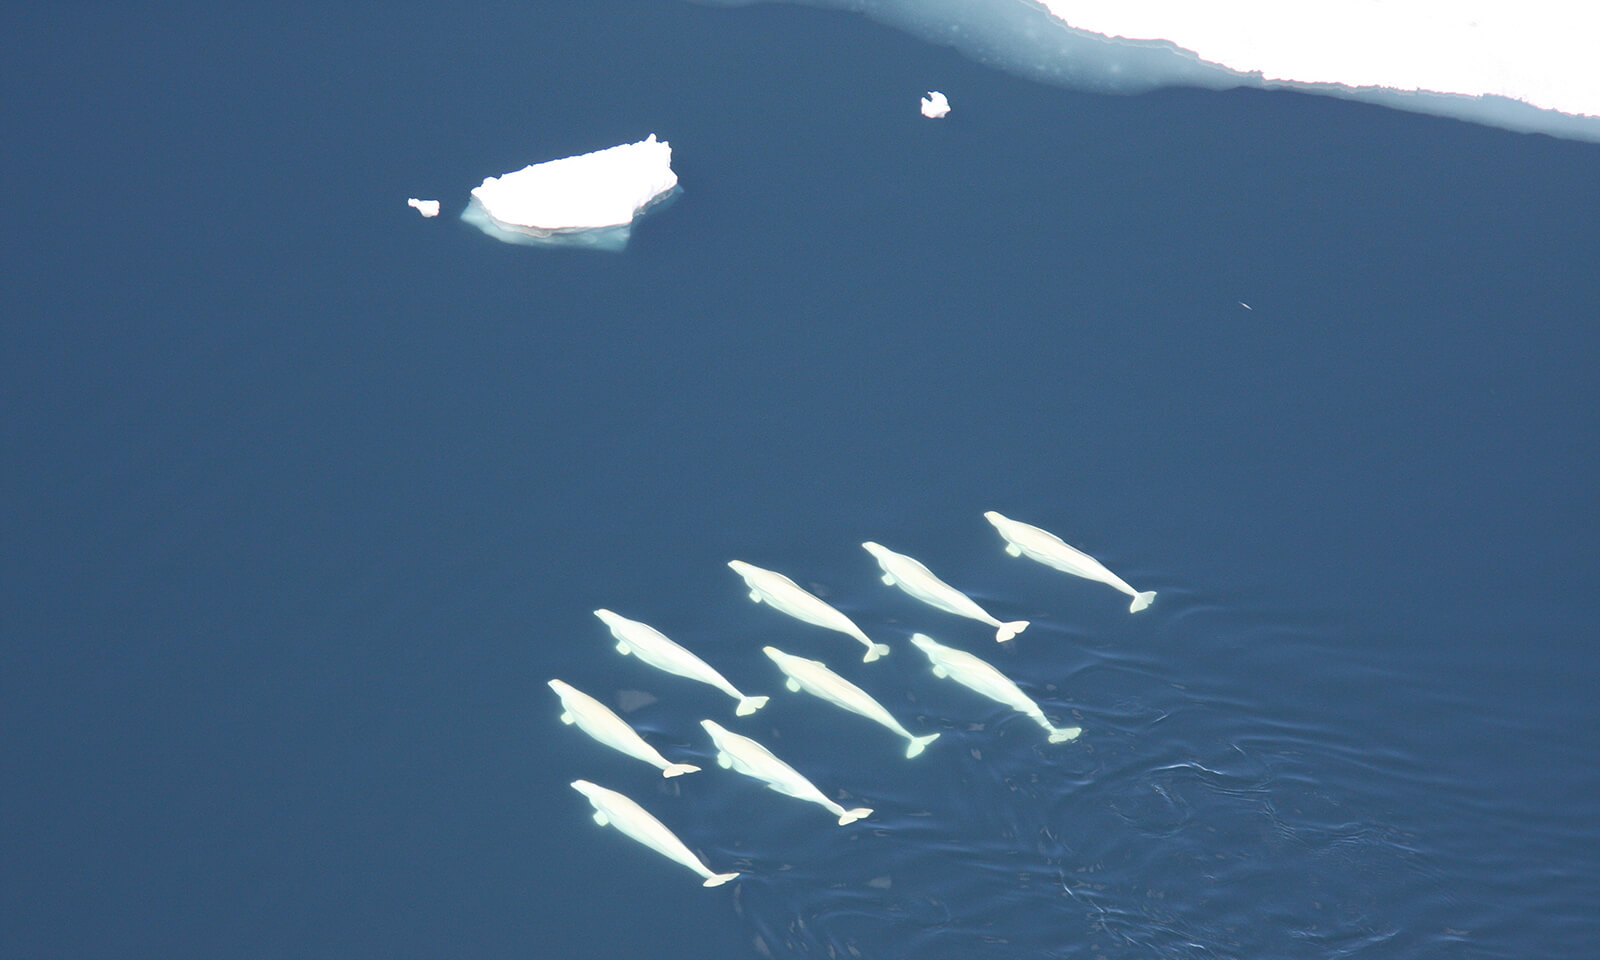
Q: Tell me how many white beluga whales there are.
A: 9